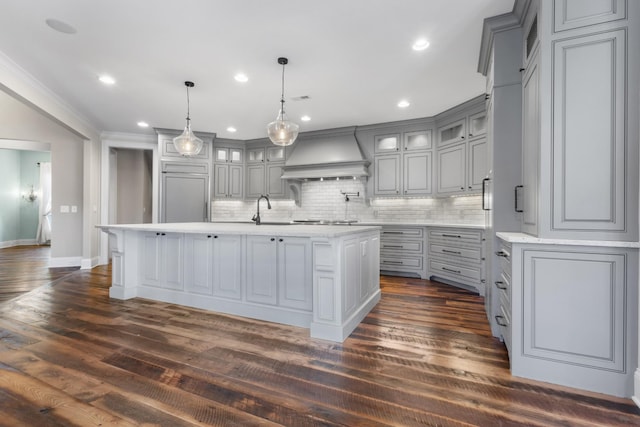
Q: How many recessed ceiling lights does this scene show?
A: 7